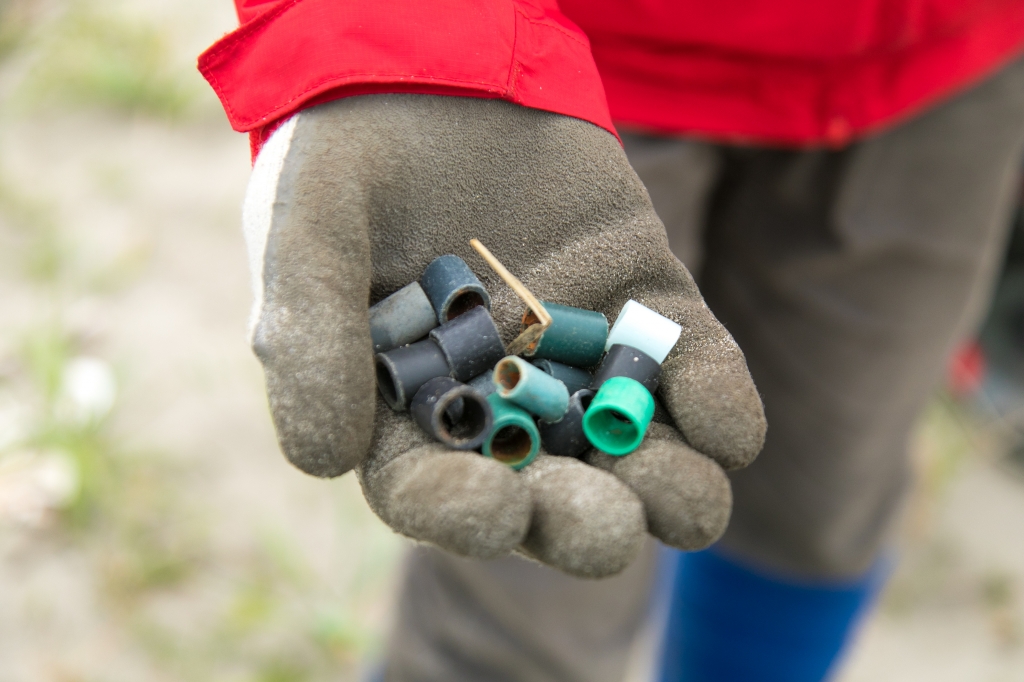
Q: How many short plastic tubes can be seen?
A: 14